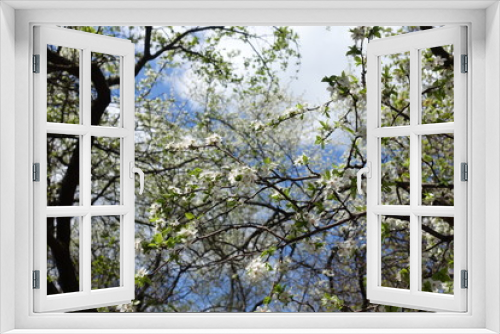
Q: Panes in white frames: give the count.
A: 12